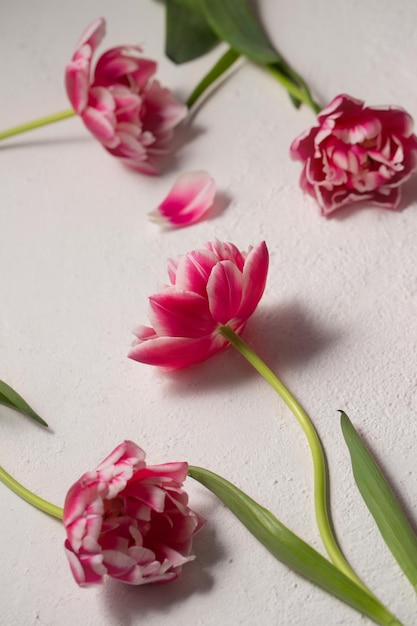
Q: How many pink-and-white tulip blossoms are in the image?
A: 4